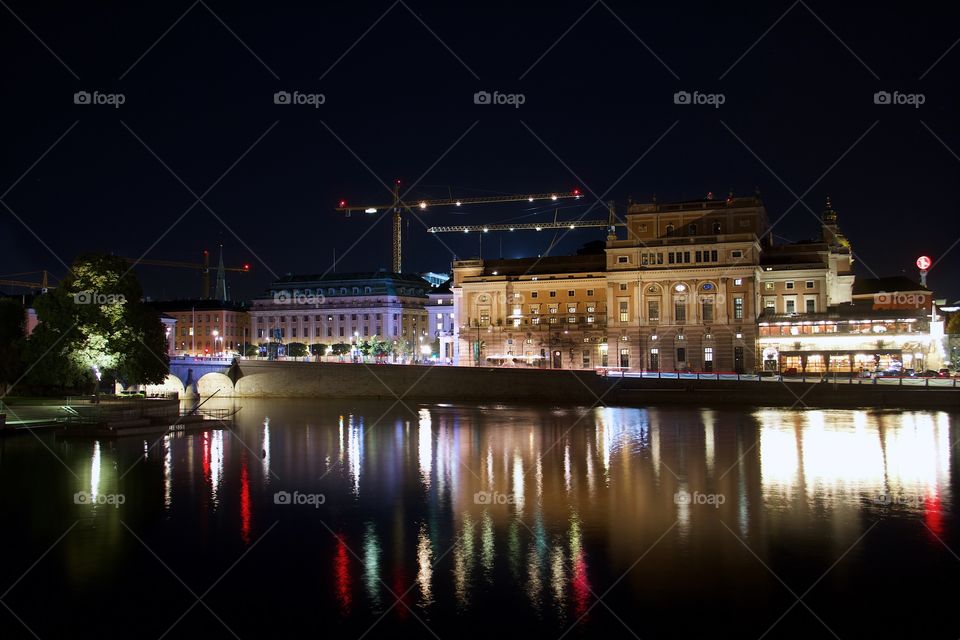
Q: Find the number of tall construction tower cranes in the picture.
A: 4